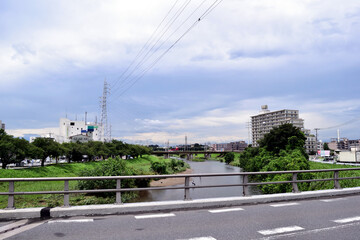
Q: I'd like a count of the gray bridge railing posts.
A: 7